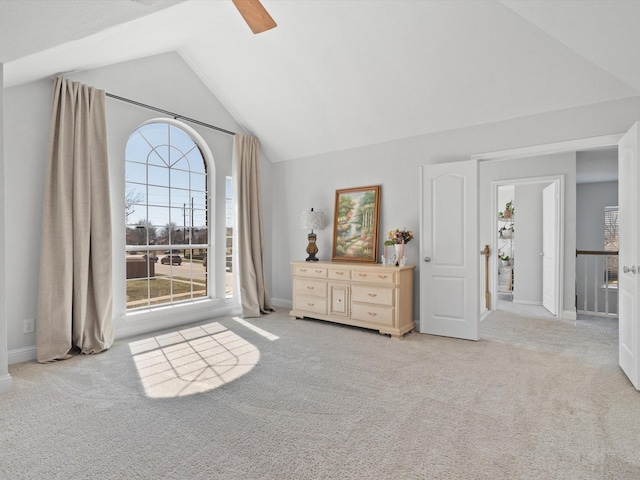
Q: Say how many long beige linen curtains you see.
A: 2